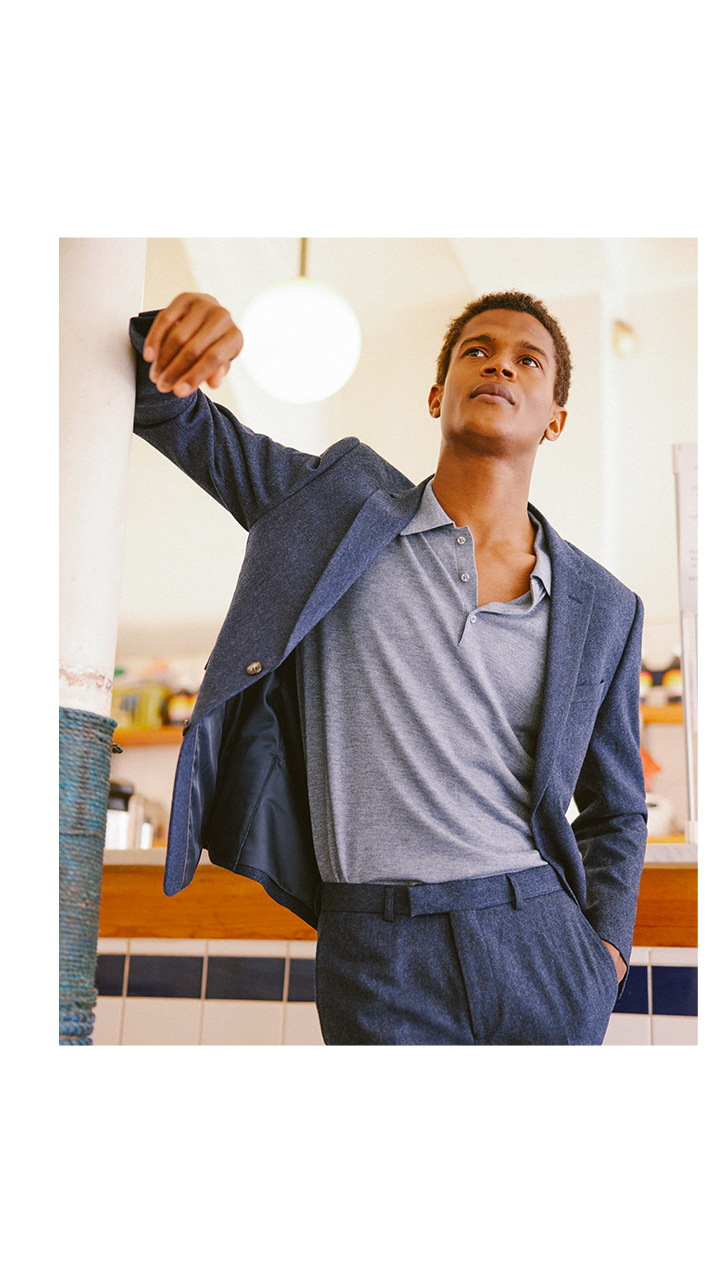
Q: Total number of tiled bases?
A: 1